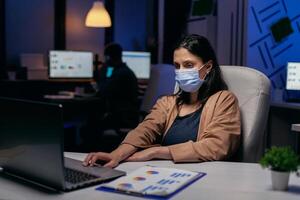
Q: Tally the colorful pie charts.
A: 3